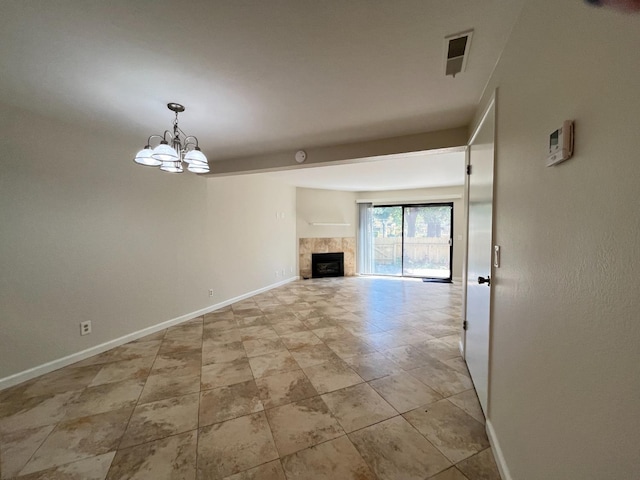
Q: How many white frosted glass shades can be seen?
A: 5